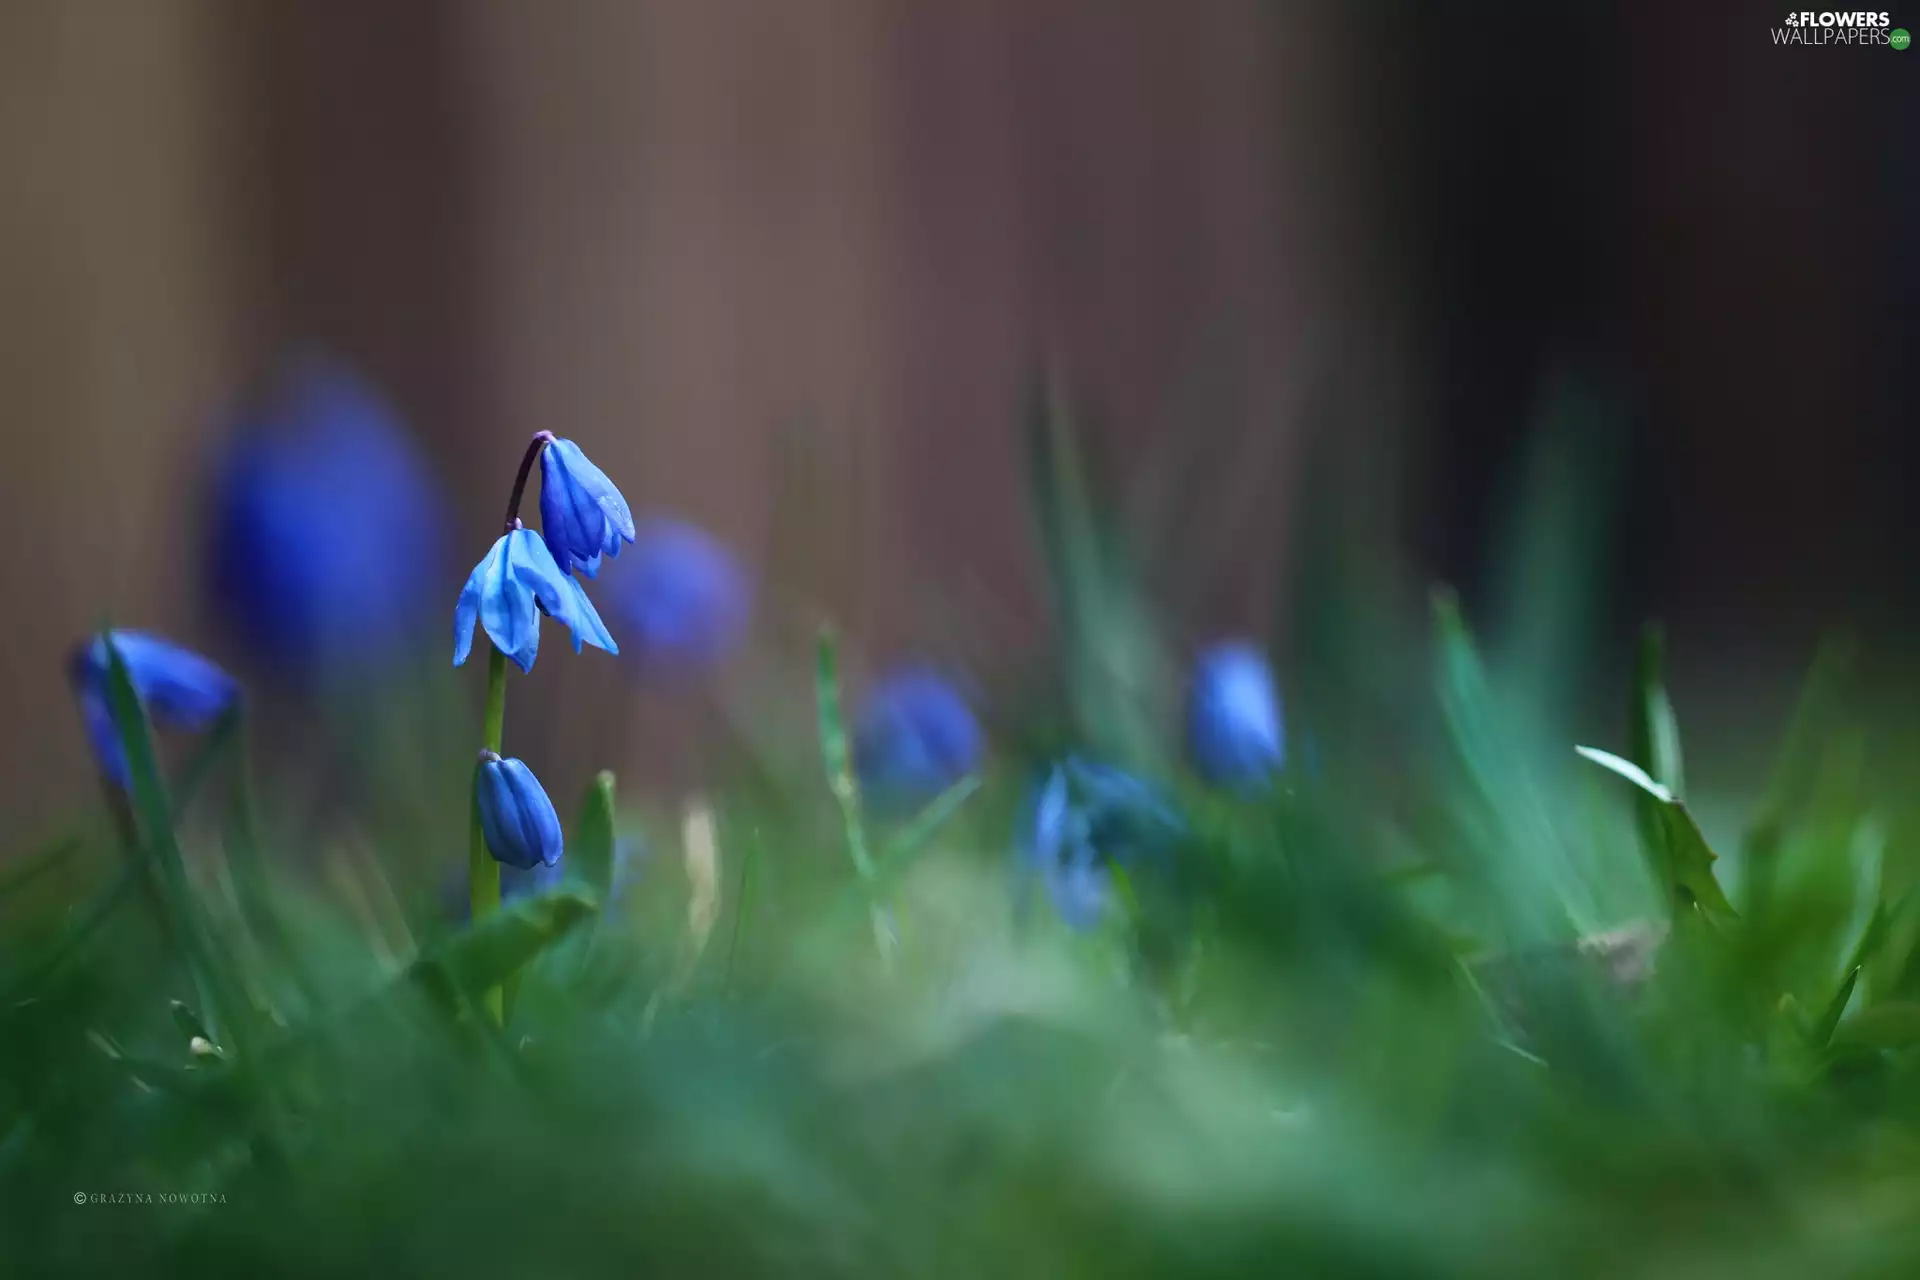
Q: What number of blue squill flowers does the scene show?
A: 9